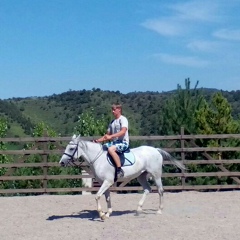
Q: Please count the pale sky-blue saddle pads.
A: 1